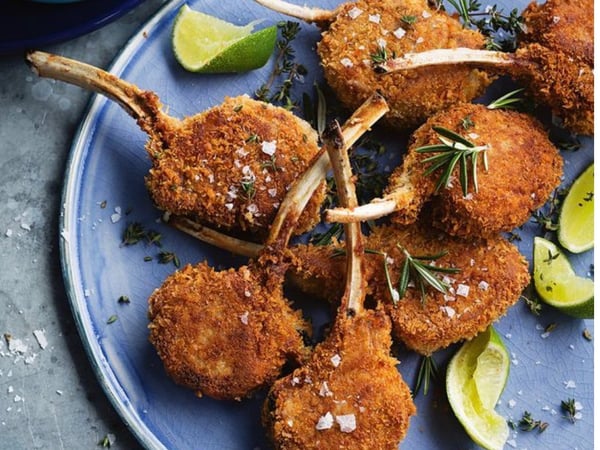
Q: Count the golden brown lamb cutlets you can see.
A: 7